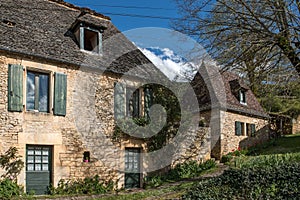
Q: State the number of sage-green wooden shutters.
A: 6